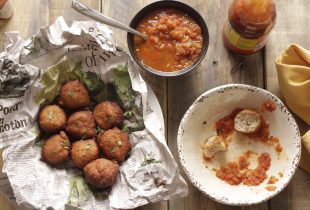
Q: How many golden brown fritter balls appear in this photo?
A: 8